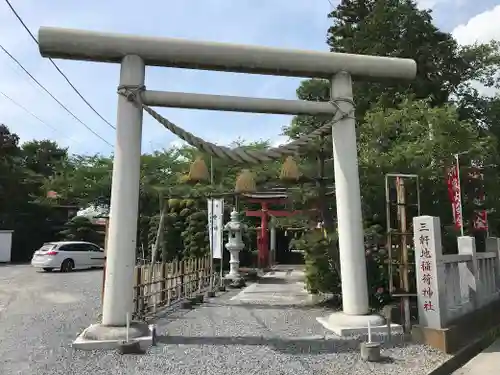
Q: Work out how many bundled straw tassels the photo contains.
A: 3